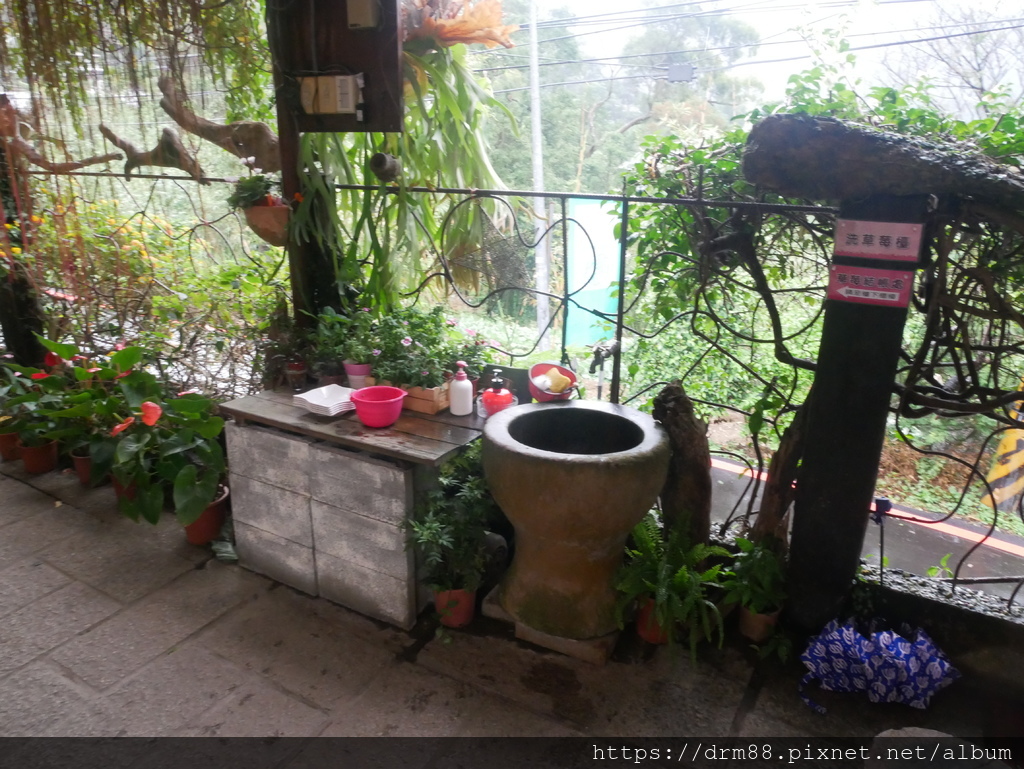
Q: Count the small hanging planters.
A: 1